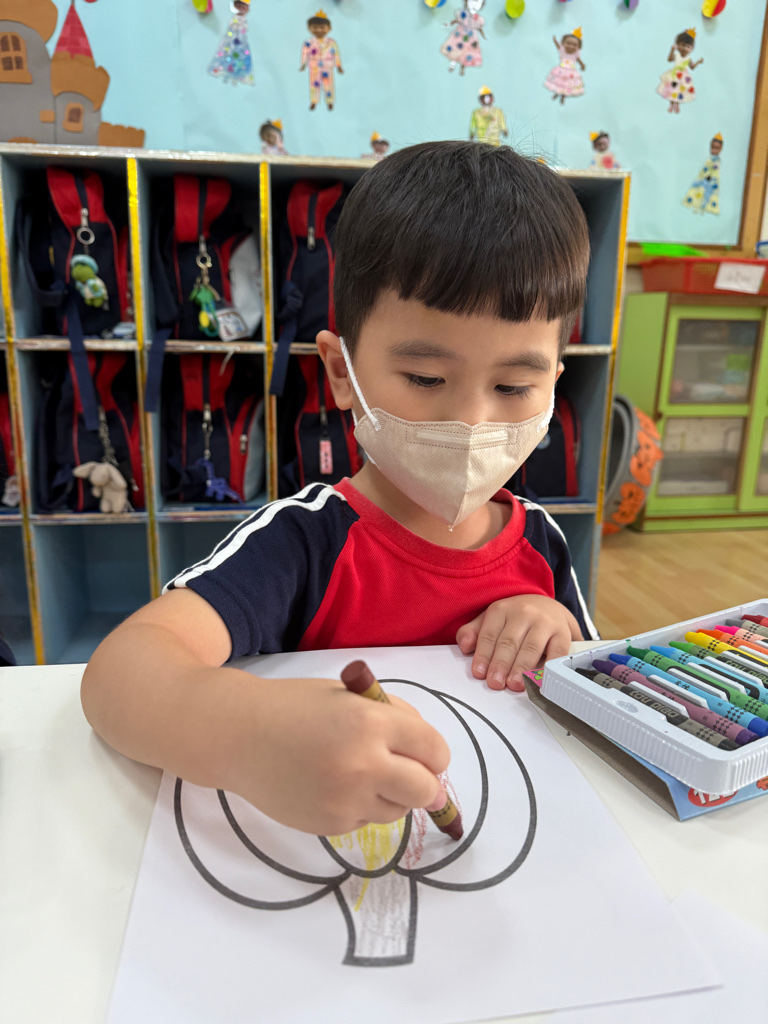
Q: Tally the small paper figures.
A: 10